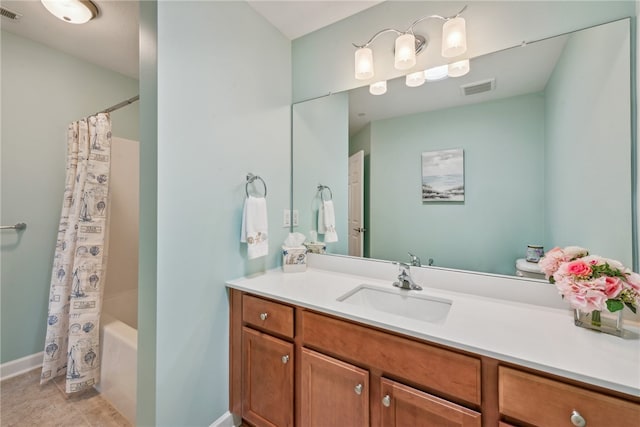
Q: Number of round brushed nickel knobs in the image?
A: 5